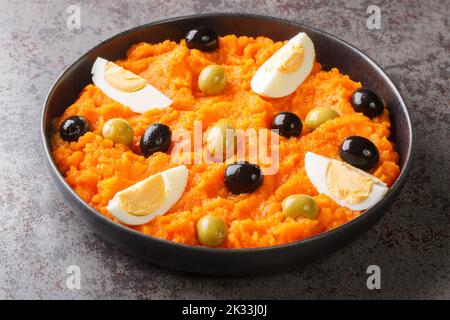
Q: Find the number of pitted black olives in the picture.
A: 7